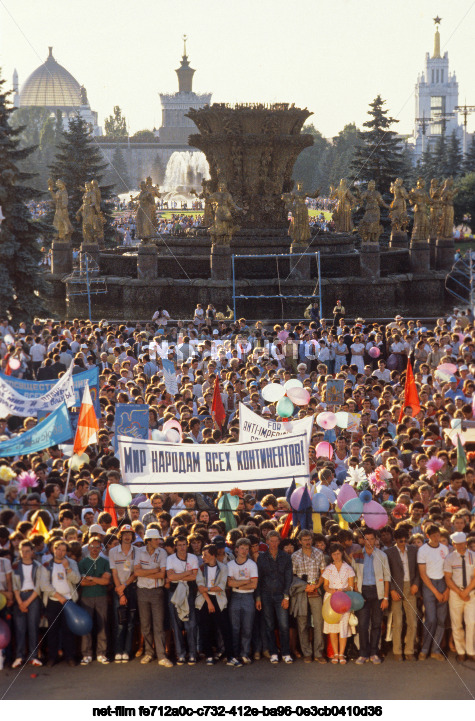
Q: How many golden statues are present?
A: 14